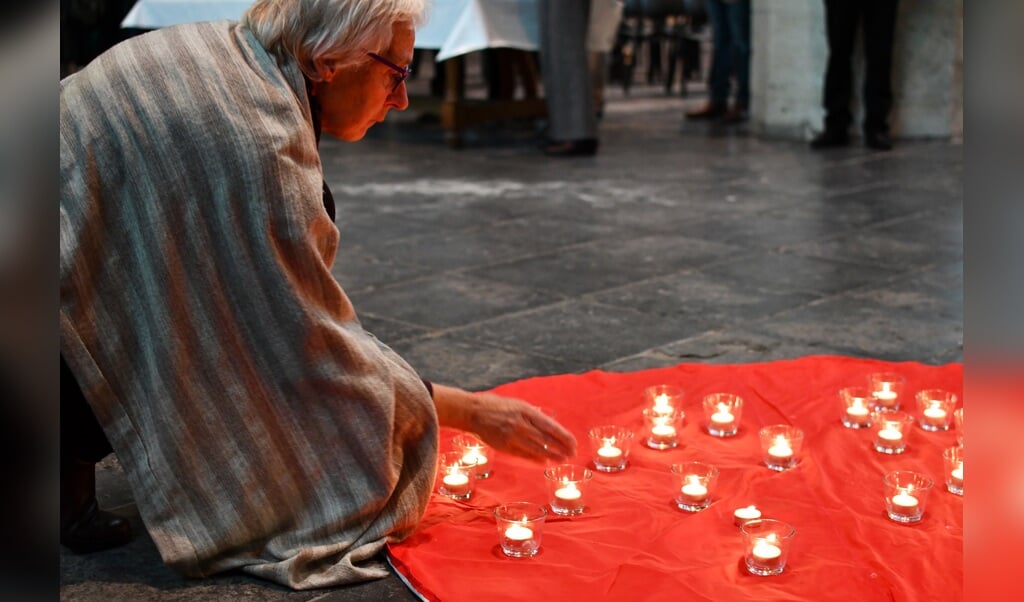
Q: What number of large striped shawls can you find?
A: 1